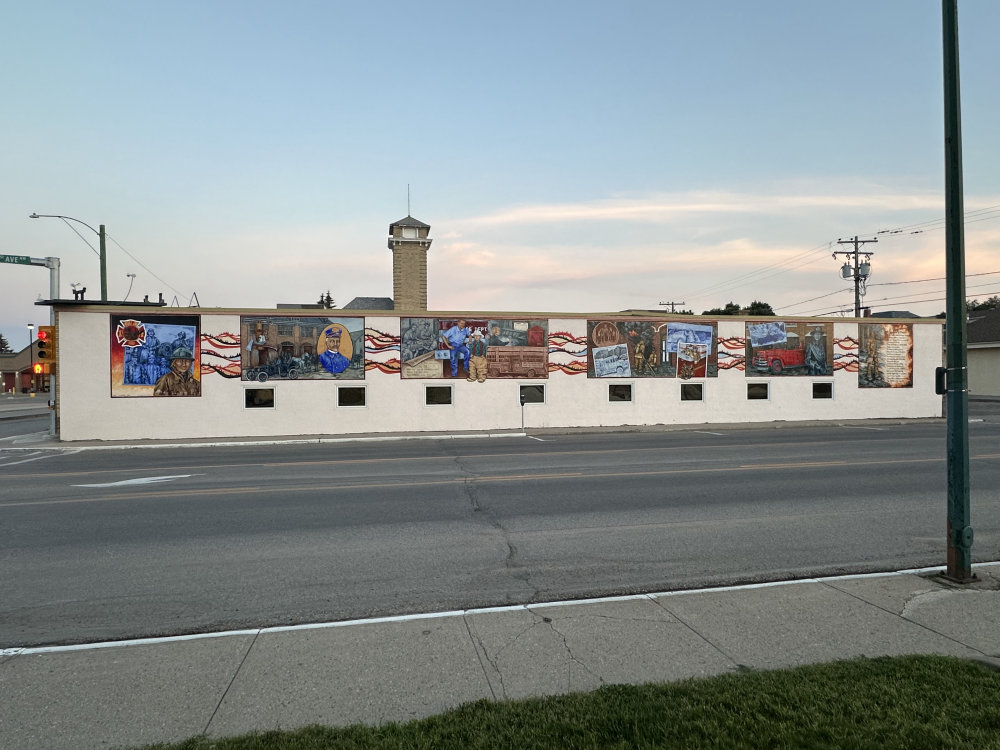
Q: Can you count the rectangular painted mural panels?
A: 6